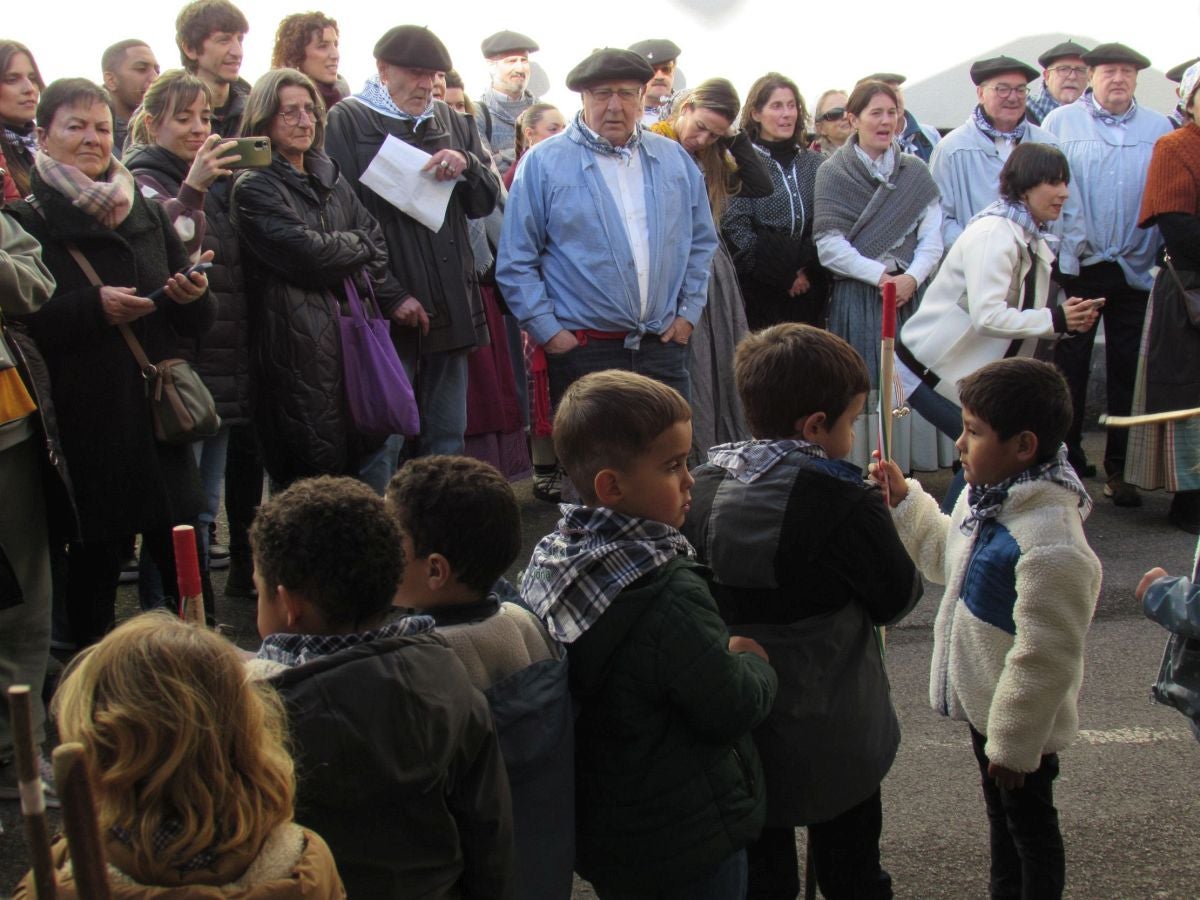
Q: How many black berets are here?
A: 9